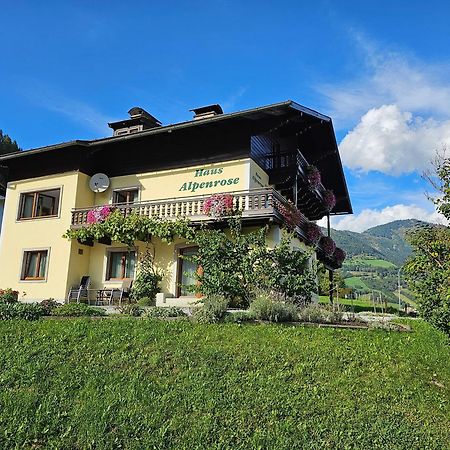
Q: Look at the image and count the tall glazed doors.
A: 1